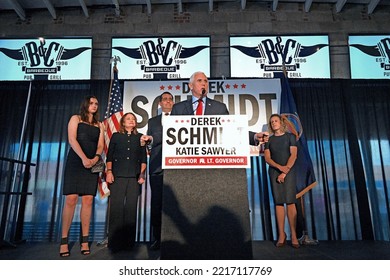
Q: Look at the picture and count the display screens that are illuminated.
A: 4